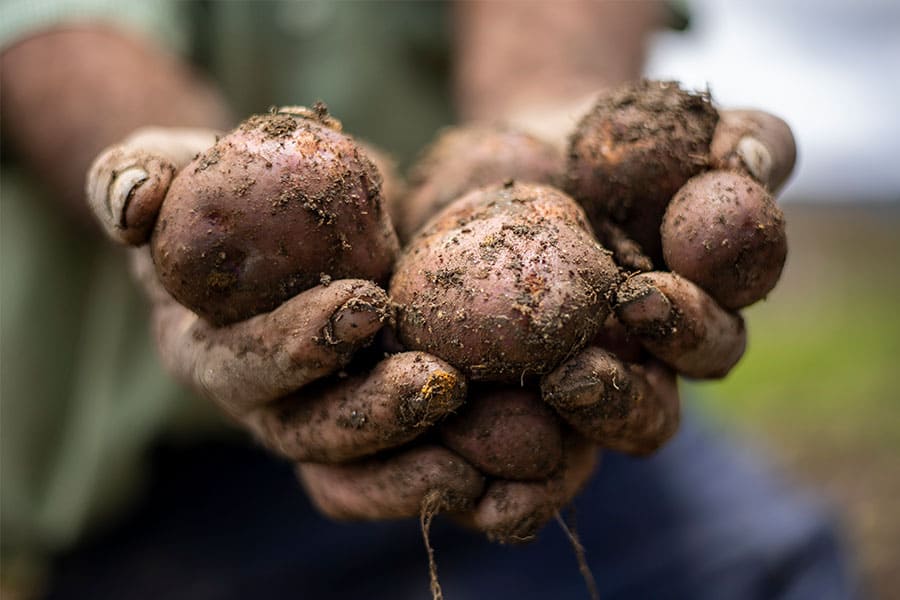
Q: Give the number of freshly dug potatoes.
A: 6